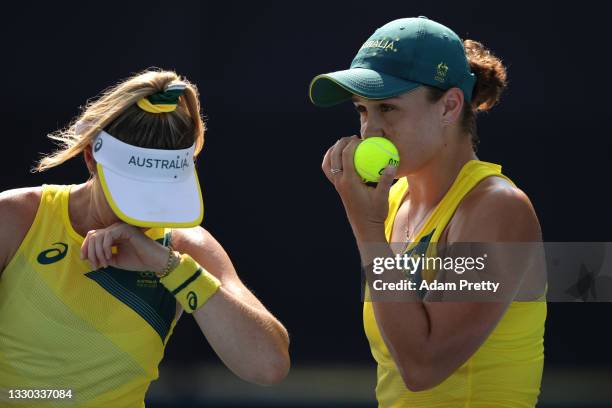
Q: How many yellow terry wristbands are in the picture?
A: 1